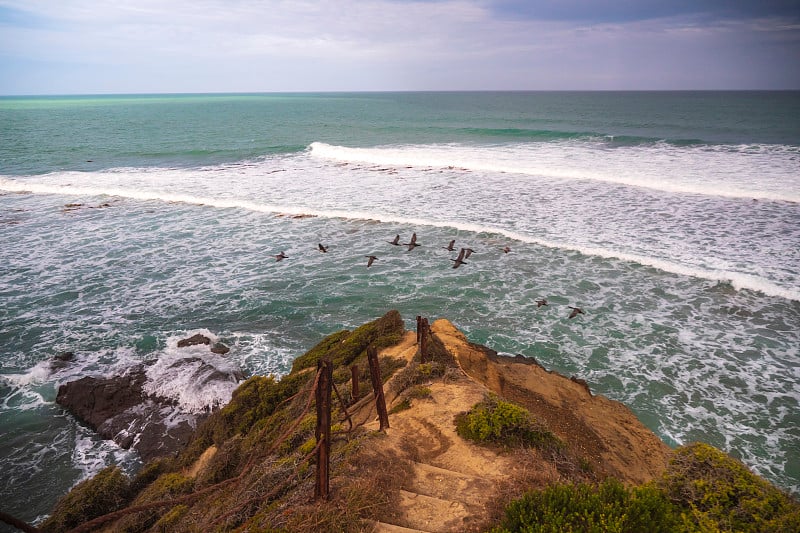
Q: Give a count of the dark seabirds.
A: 11